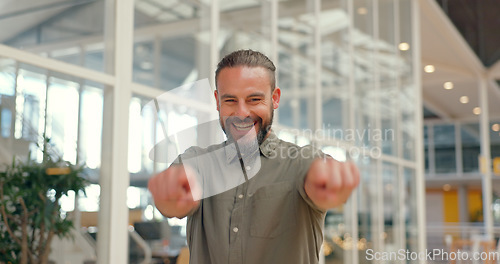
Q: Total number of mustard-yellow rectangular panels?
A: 2